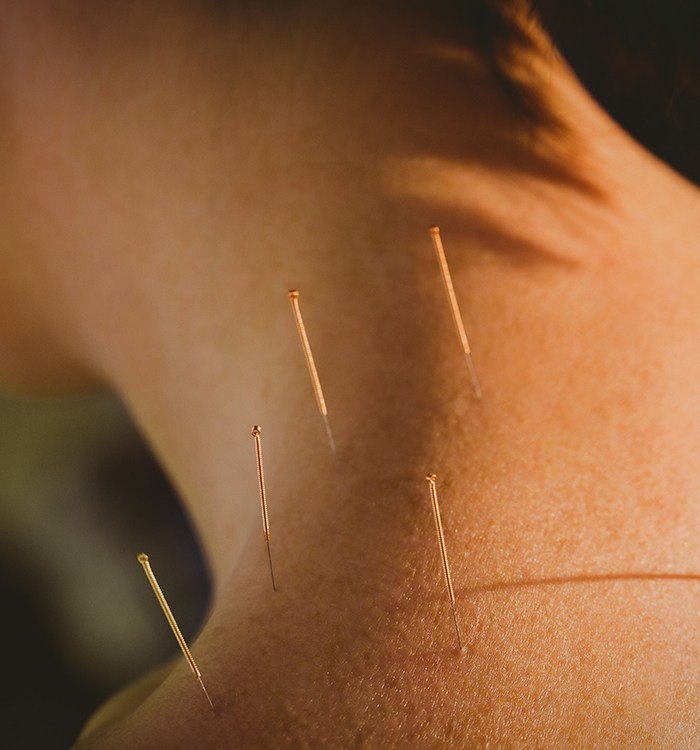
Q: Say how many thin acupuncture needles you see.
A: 5